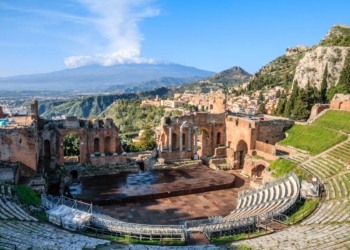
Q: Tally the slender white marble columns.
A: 4